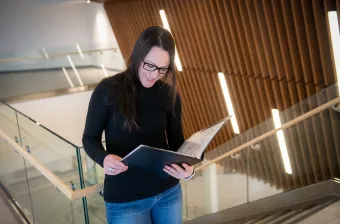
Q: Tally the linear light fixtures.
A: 4